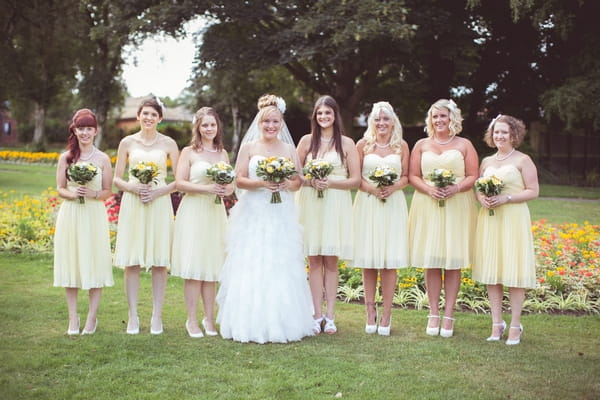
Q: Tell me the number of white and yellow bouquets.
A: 8